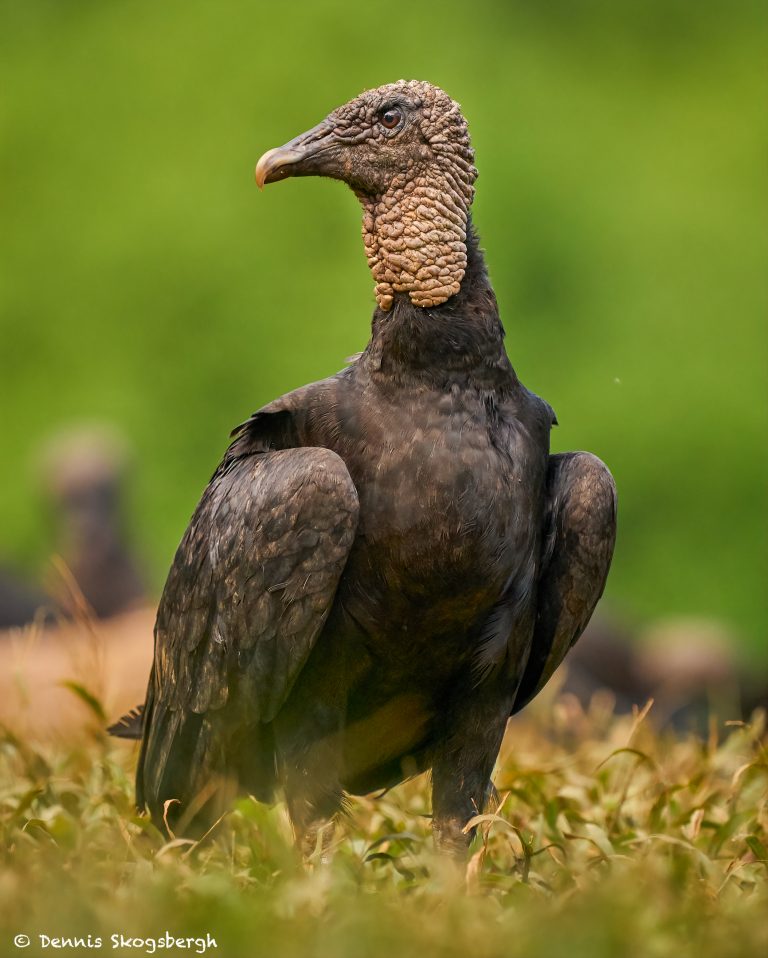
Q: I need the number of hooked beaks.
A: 1